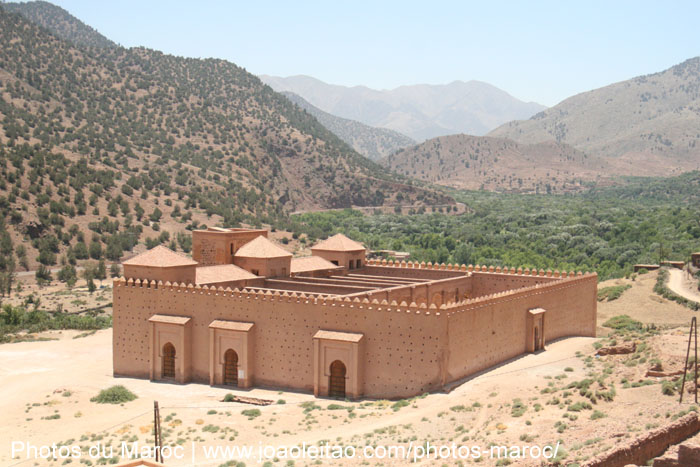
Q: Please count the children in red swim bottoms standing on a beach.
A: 0